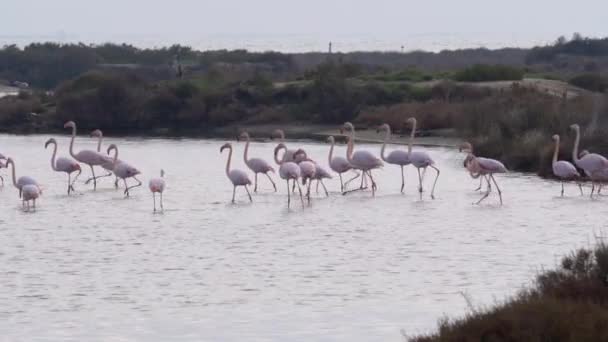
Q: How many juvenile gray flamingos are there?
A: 0